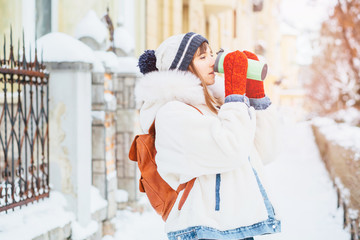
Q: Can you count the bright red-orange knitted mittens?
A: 2